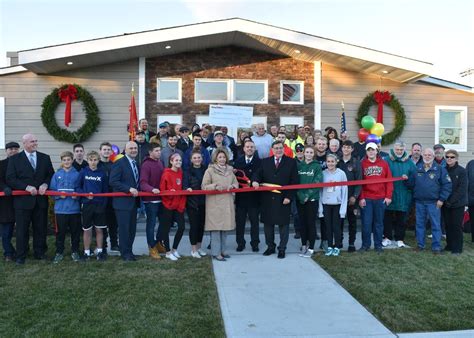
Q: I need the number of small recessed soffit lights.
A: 4